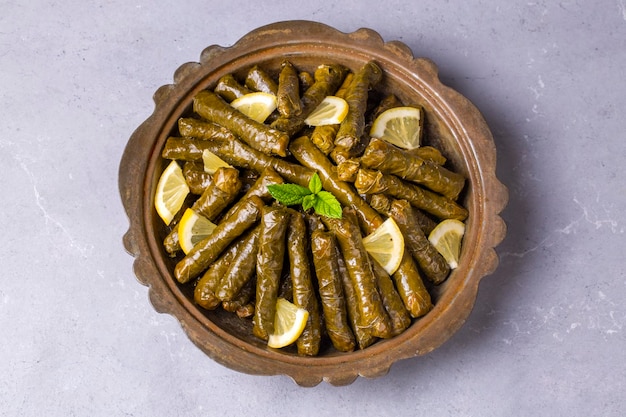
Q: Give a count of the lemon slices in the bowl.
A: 9